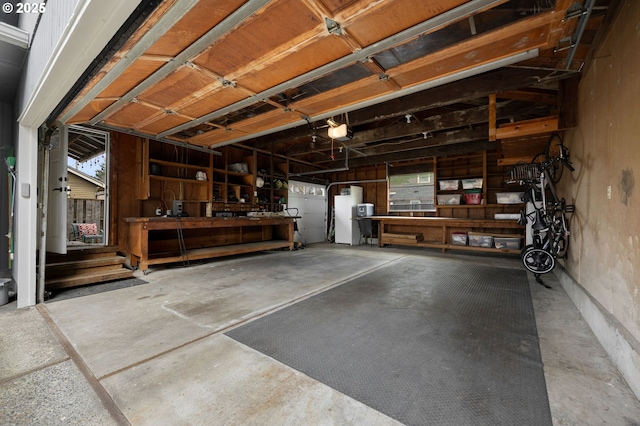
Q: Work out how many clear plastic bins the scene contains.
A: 7